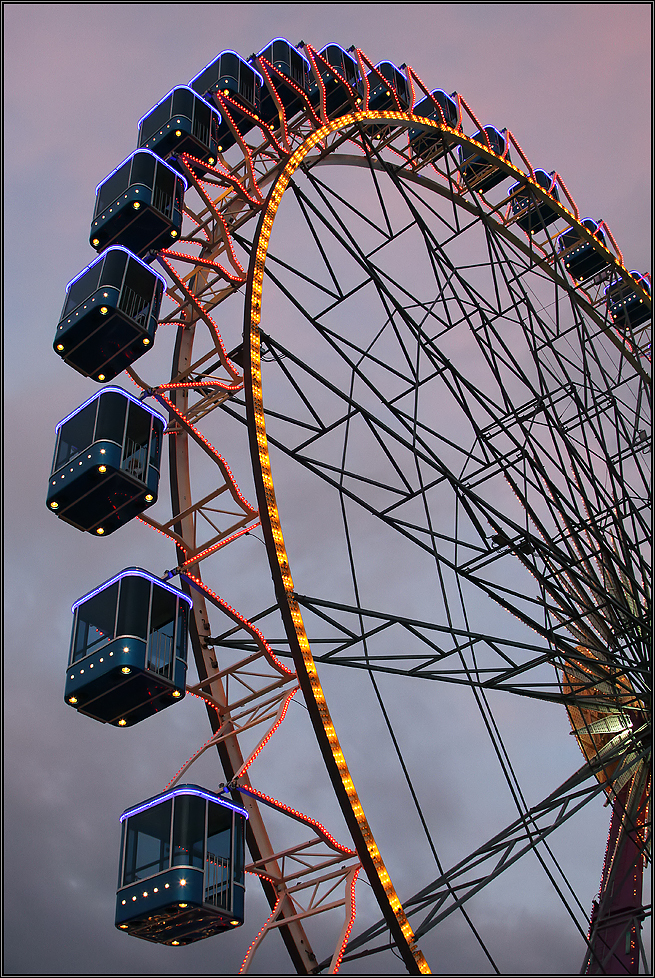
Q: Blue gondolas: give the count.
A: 15